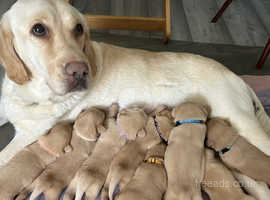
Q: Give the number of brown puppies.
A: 8